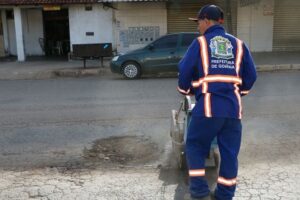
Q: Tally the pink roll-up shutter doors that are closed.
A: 0